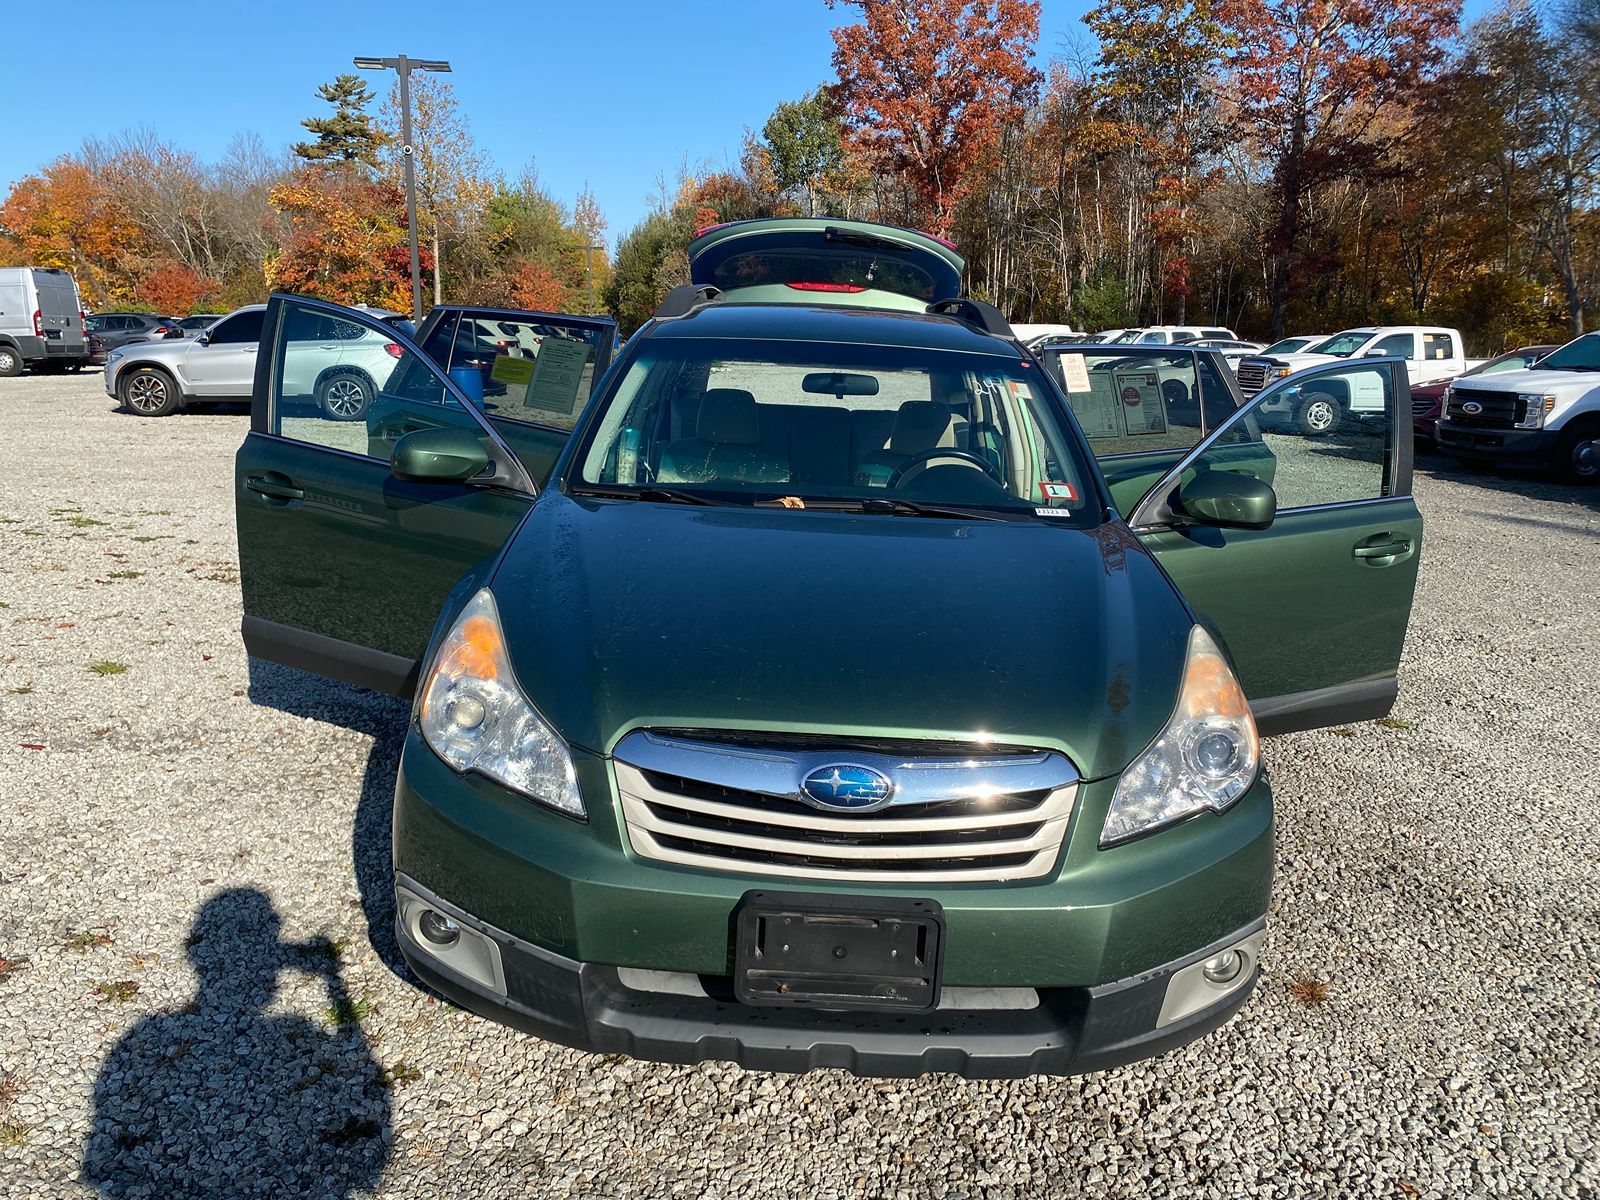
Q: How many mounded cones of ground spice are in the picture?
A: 0